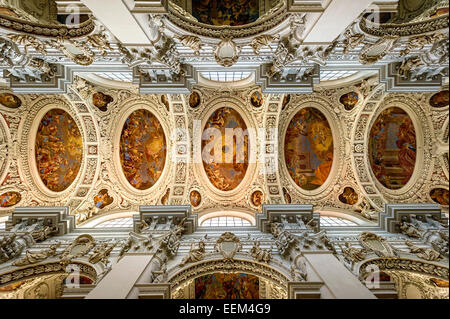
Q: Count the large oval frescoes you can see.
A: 5